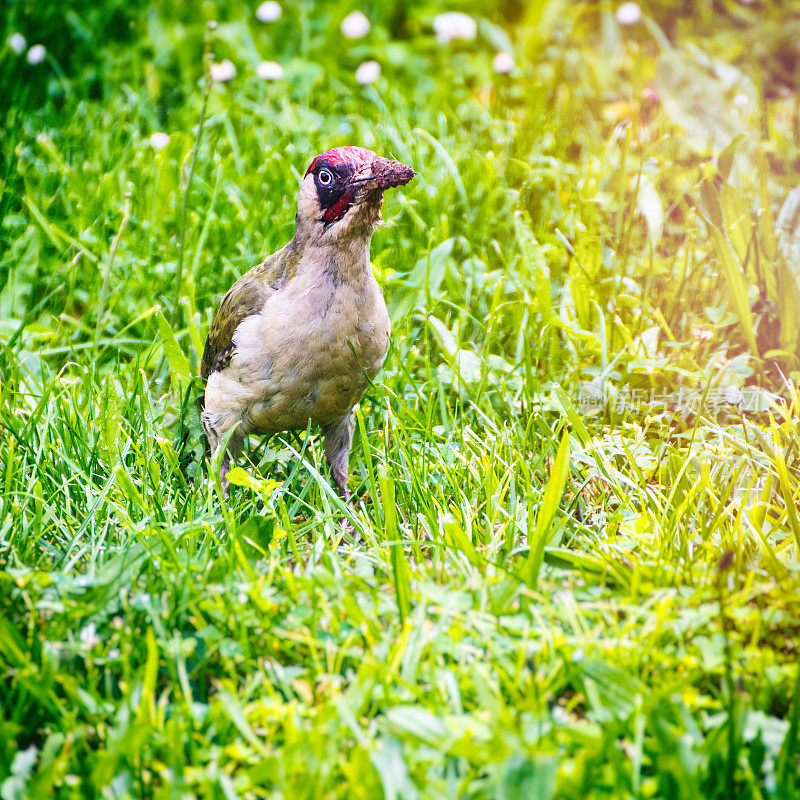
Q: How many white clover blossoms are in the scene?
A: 11